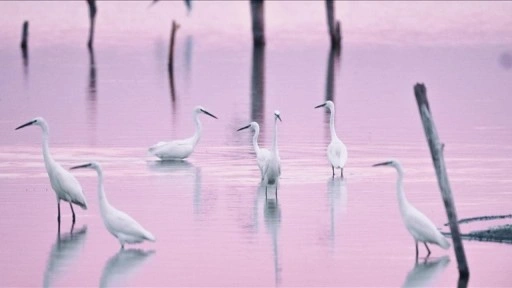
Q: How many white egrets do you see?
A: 7